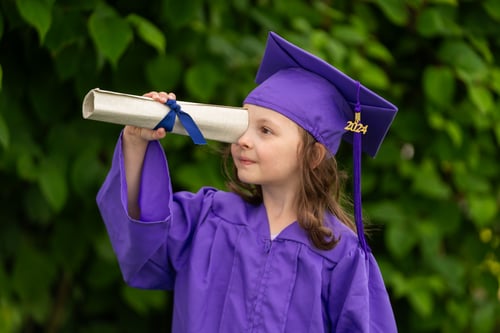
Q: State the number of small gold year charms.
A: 1